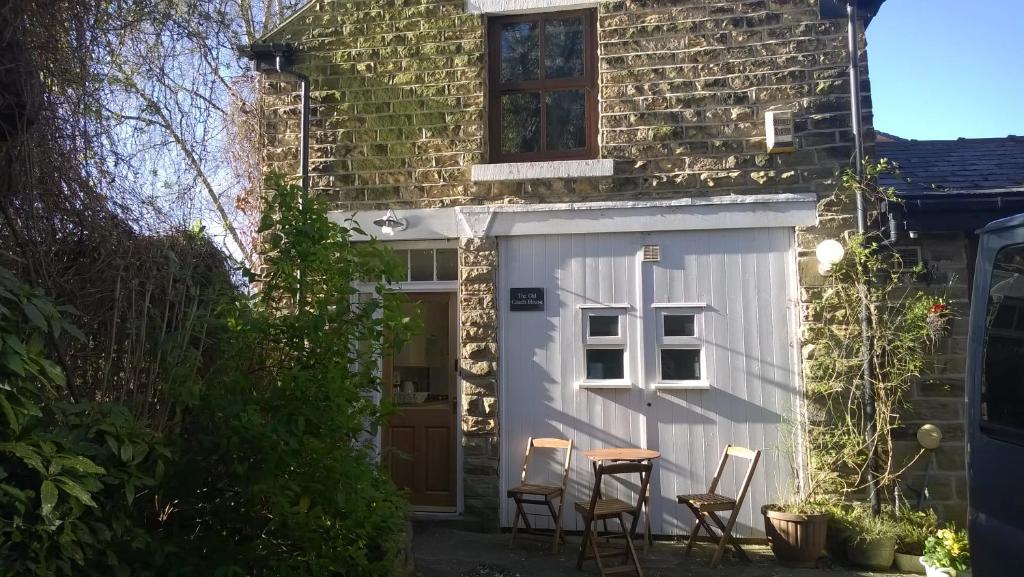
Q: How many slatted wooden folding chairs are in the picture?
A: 3